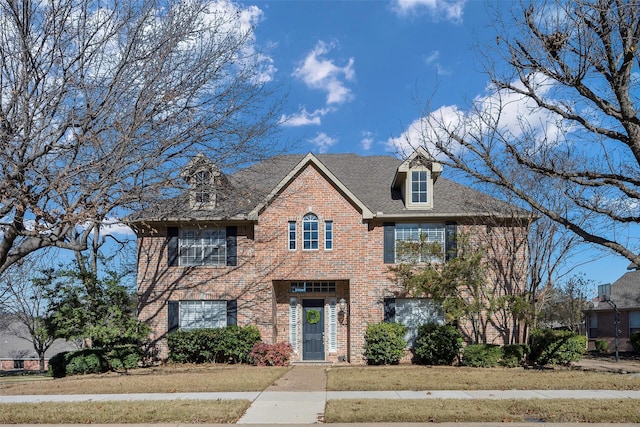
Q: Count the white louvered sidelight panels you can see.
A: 2